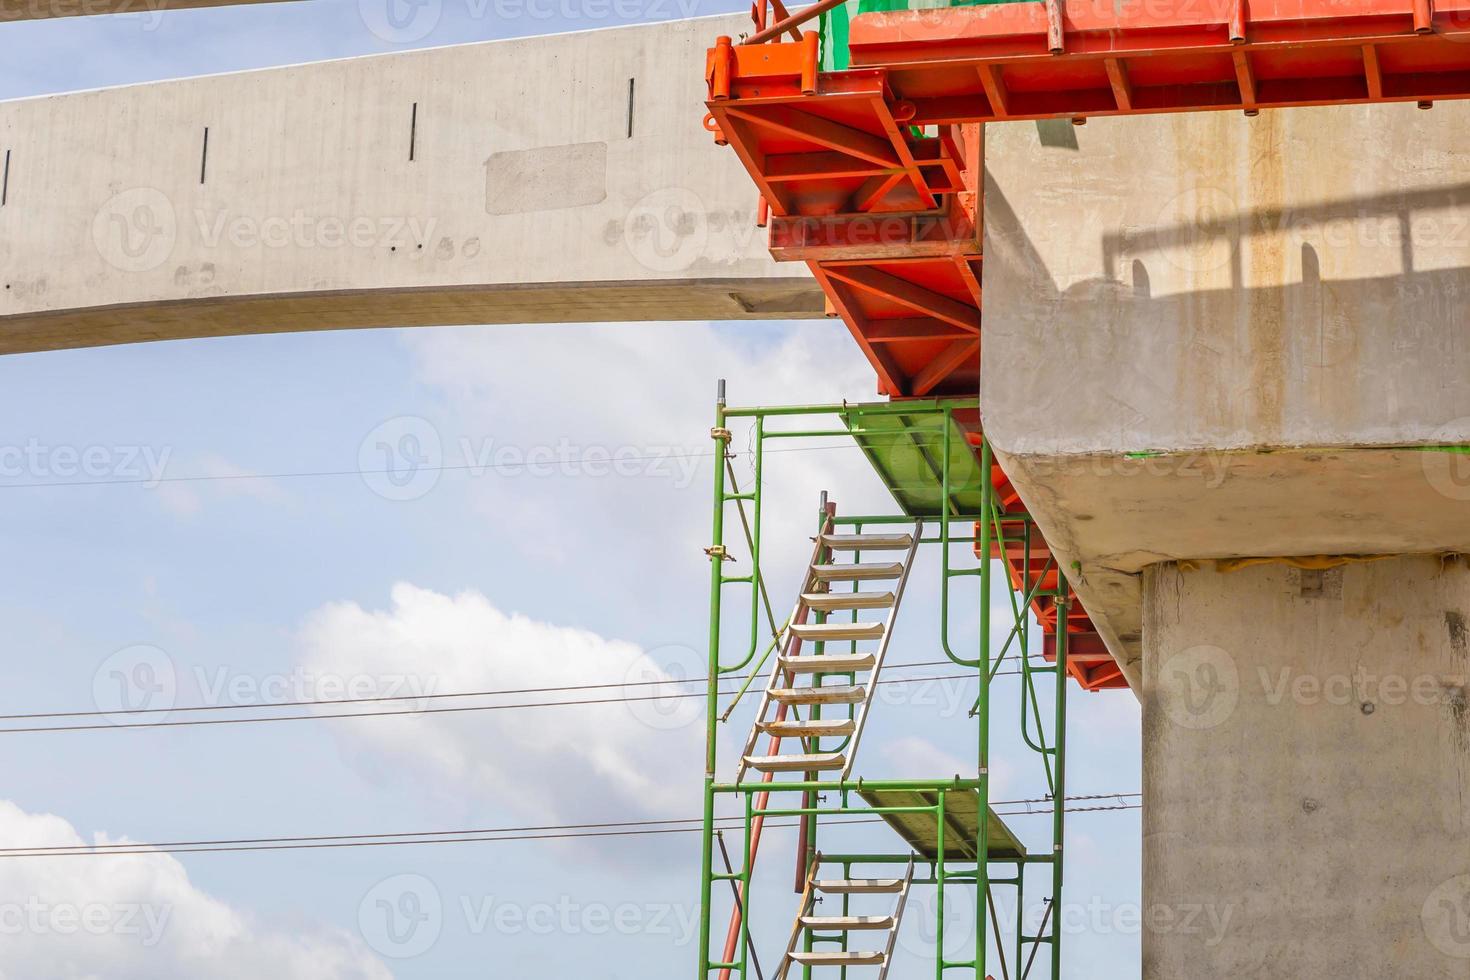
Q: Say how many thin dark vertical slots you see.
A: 4